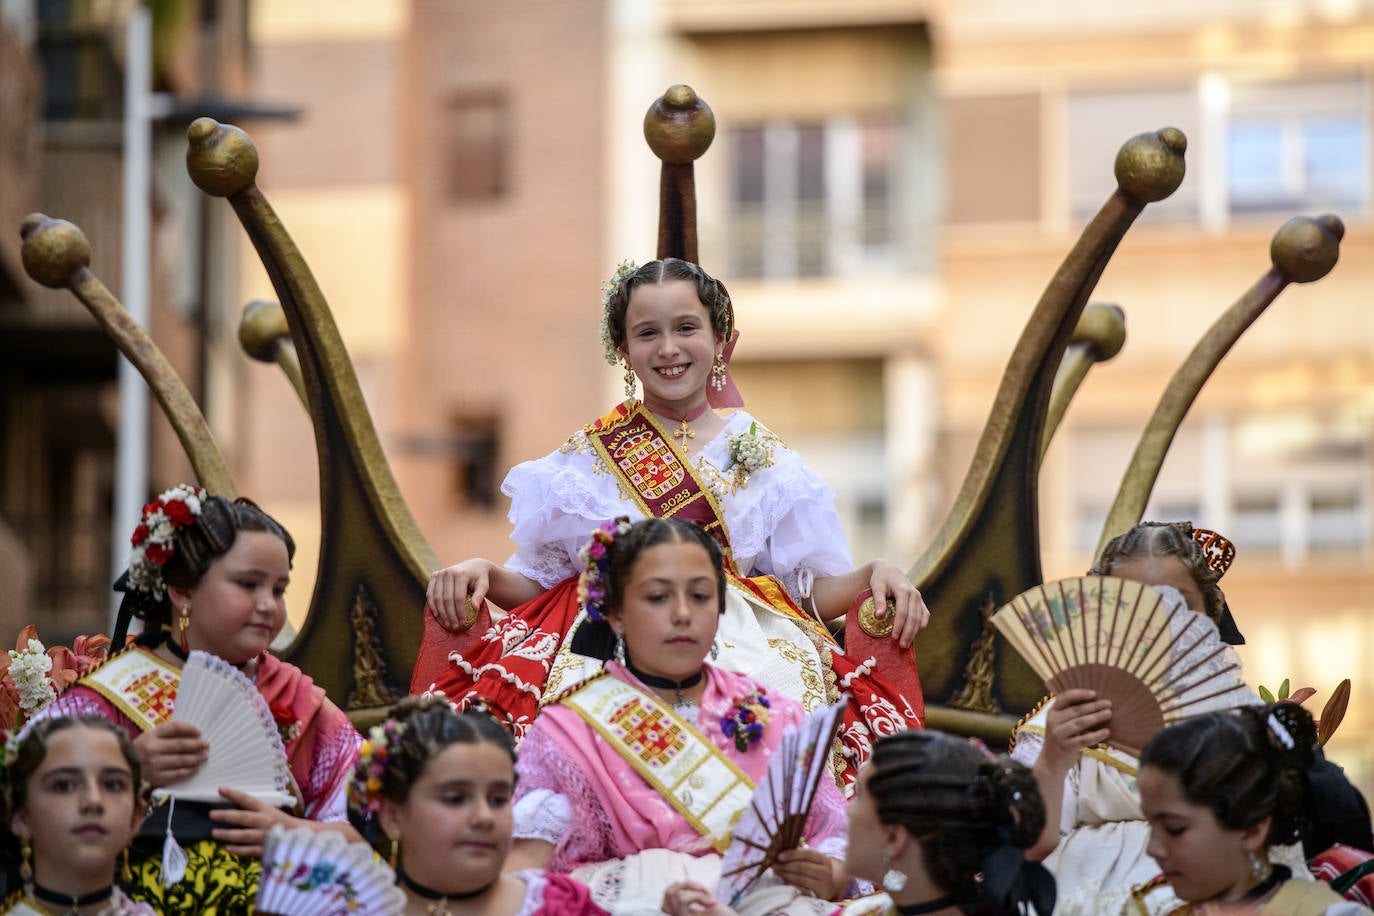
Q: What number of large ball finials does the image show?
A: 7